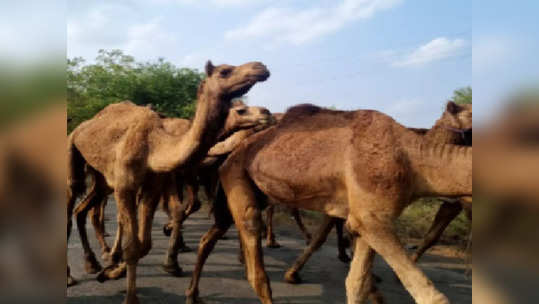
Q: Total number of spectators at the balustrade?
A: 0